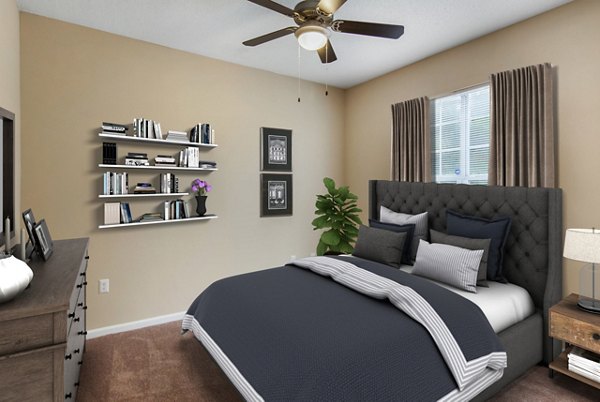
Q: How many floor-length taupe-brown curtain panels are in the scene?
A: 2